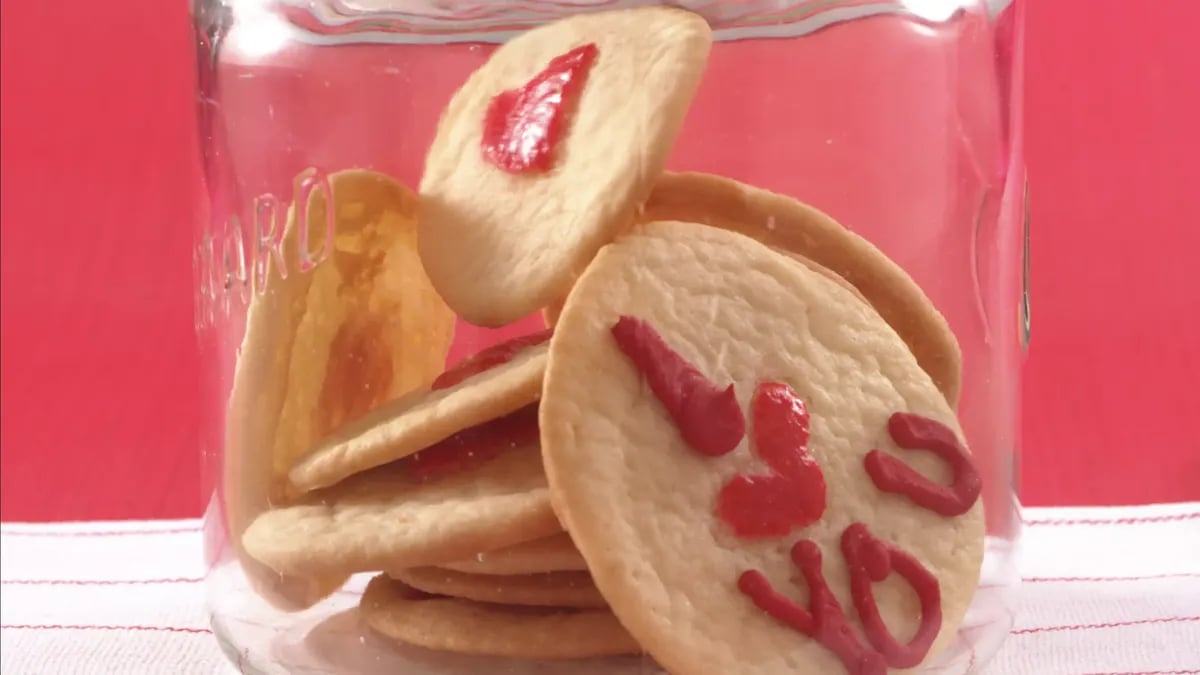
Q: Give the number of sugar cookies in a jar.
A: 9